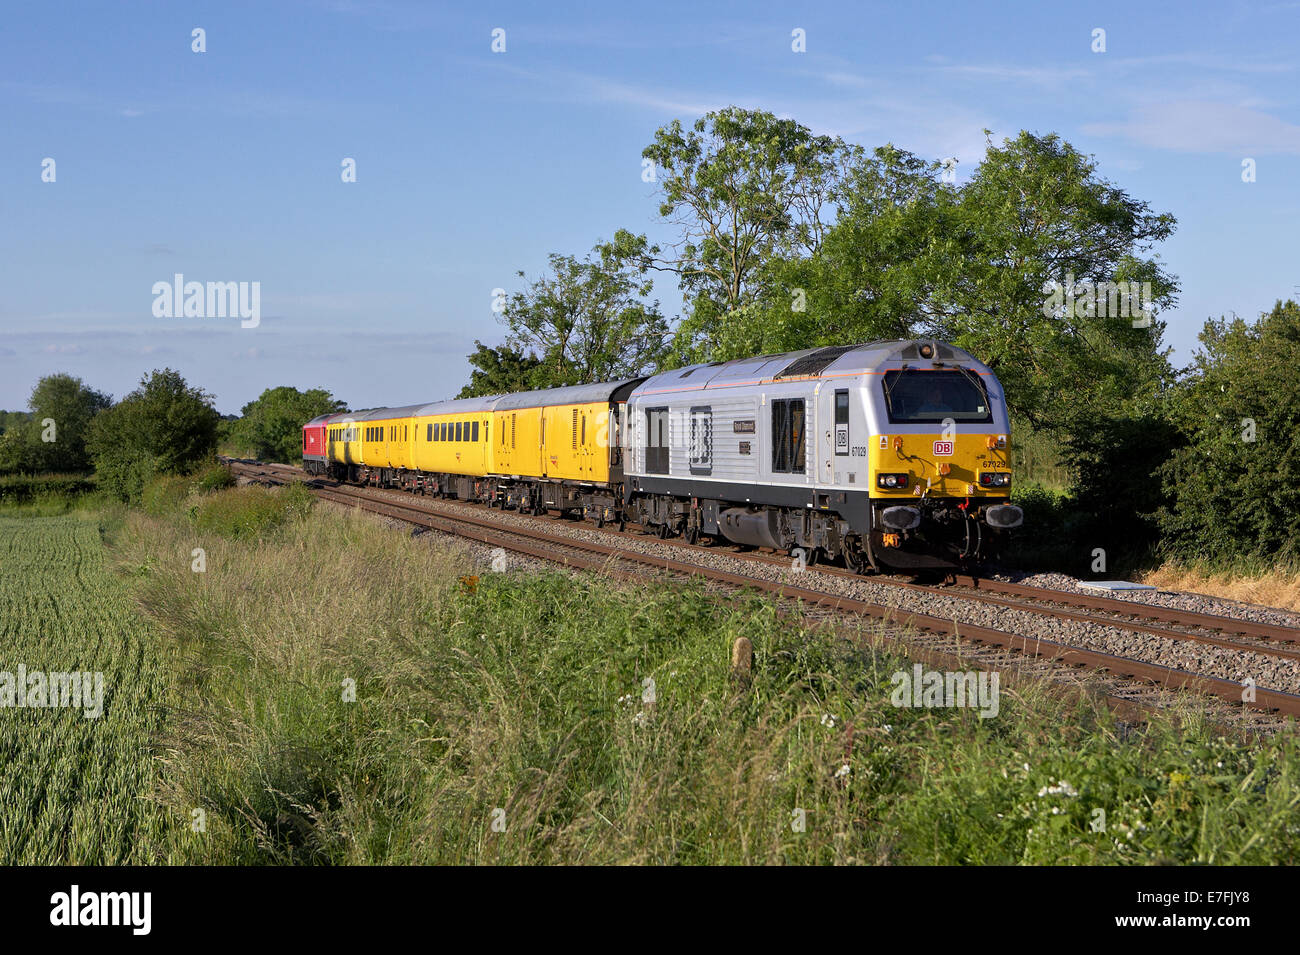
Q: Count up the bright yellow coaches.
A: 4